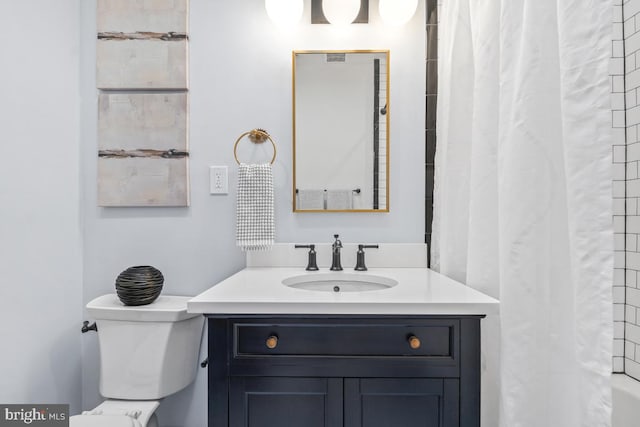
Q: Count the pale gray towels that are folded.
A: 2